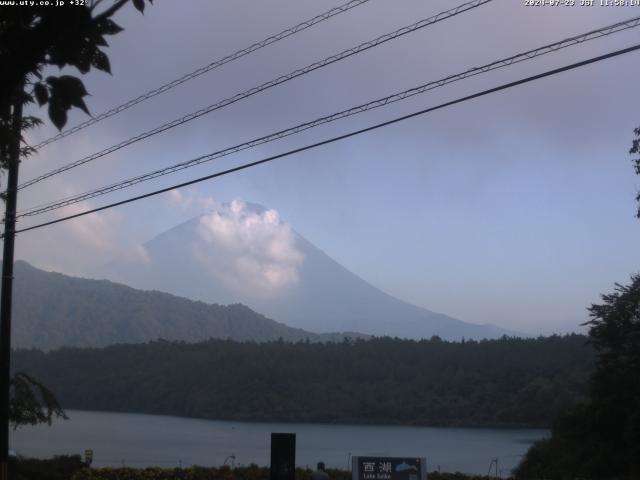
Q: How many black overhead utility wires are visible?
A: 4